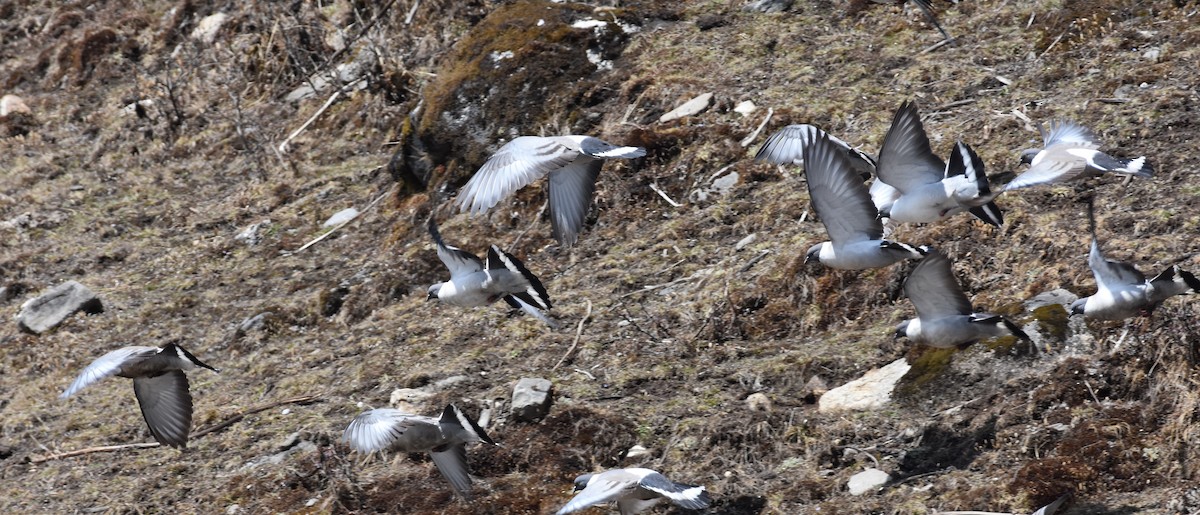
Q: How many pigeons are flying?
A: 11